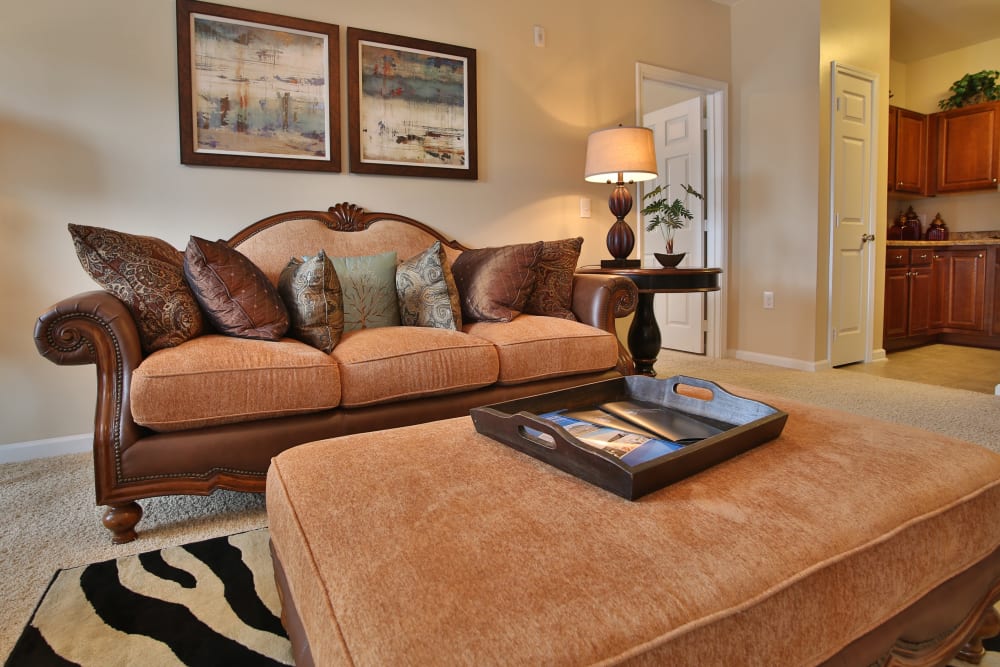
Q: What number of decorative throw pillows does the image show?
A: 7